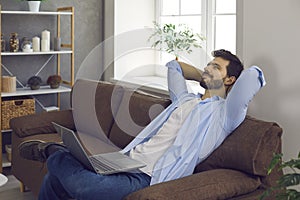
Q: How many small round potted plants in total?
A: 2